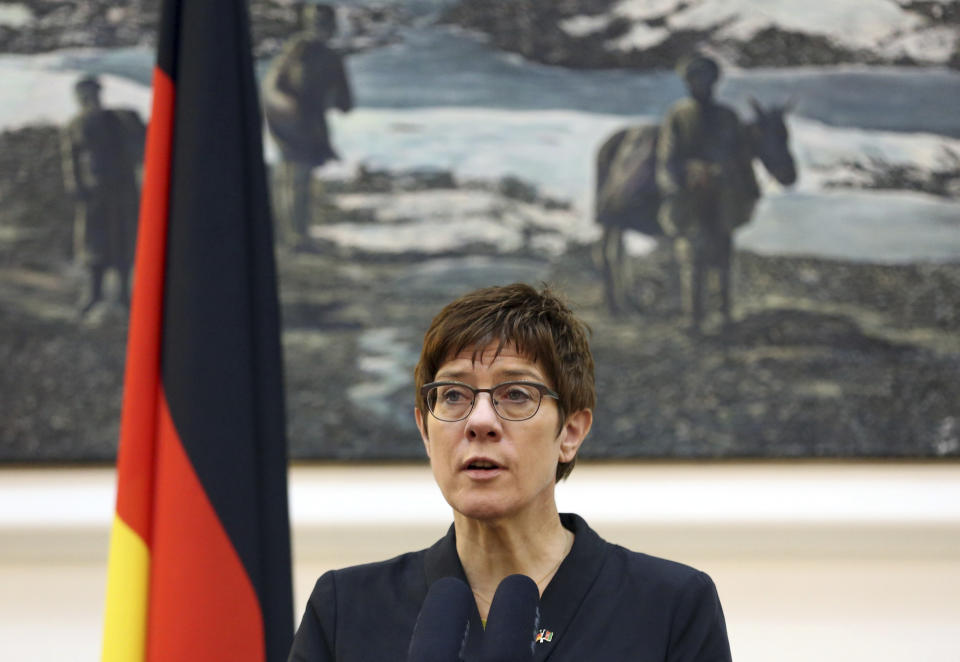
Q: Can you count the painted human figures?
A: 3